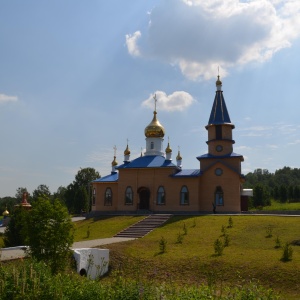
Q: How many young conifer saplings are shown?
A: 12